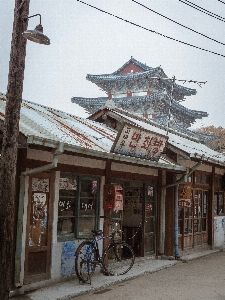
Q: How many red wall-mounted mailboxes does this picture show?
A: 1